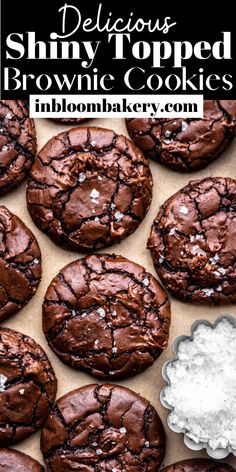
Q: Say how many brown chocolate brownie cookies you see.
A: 11